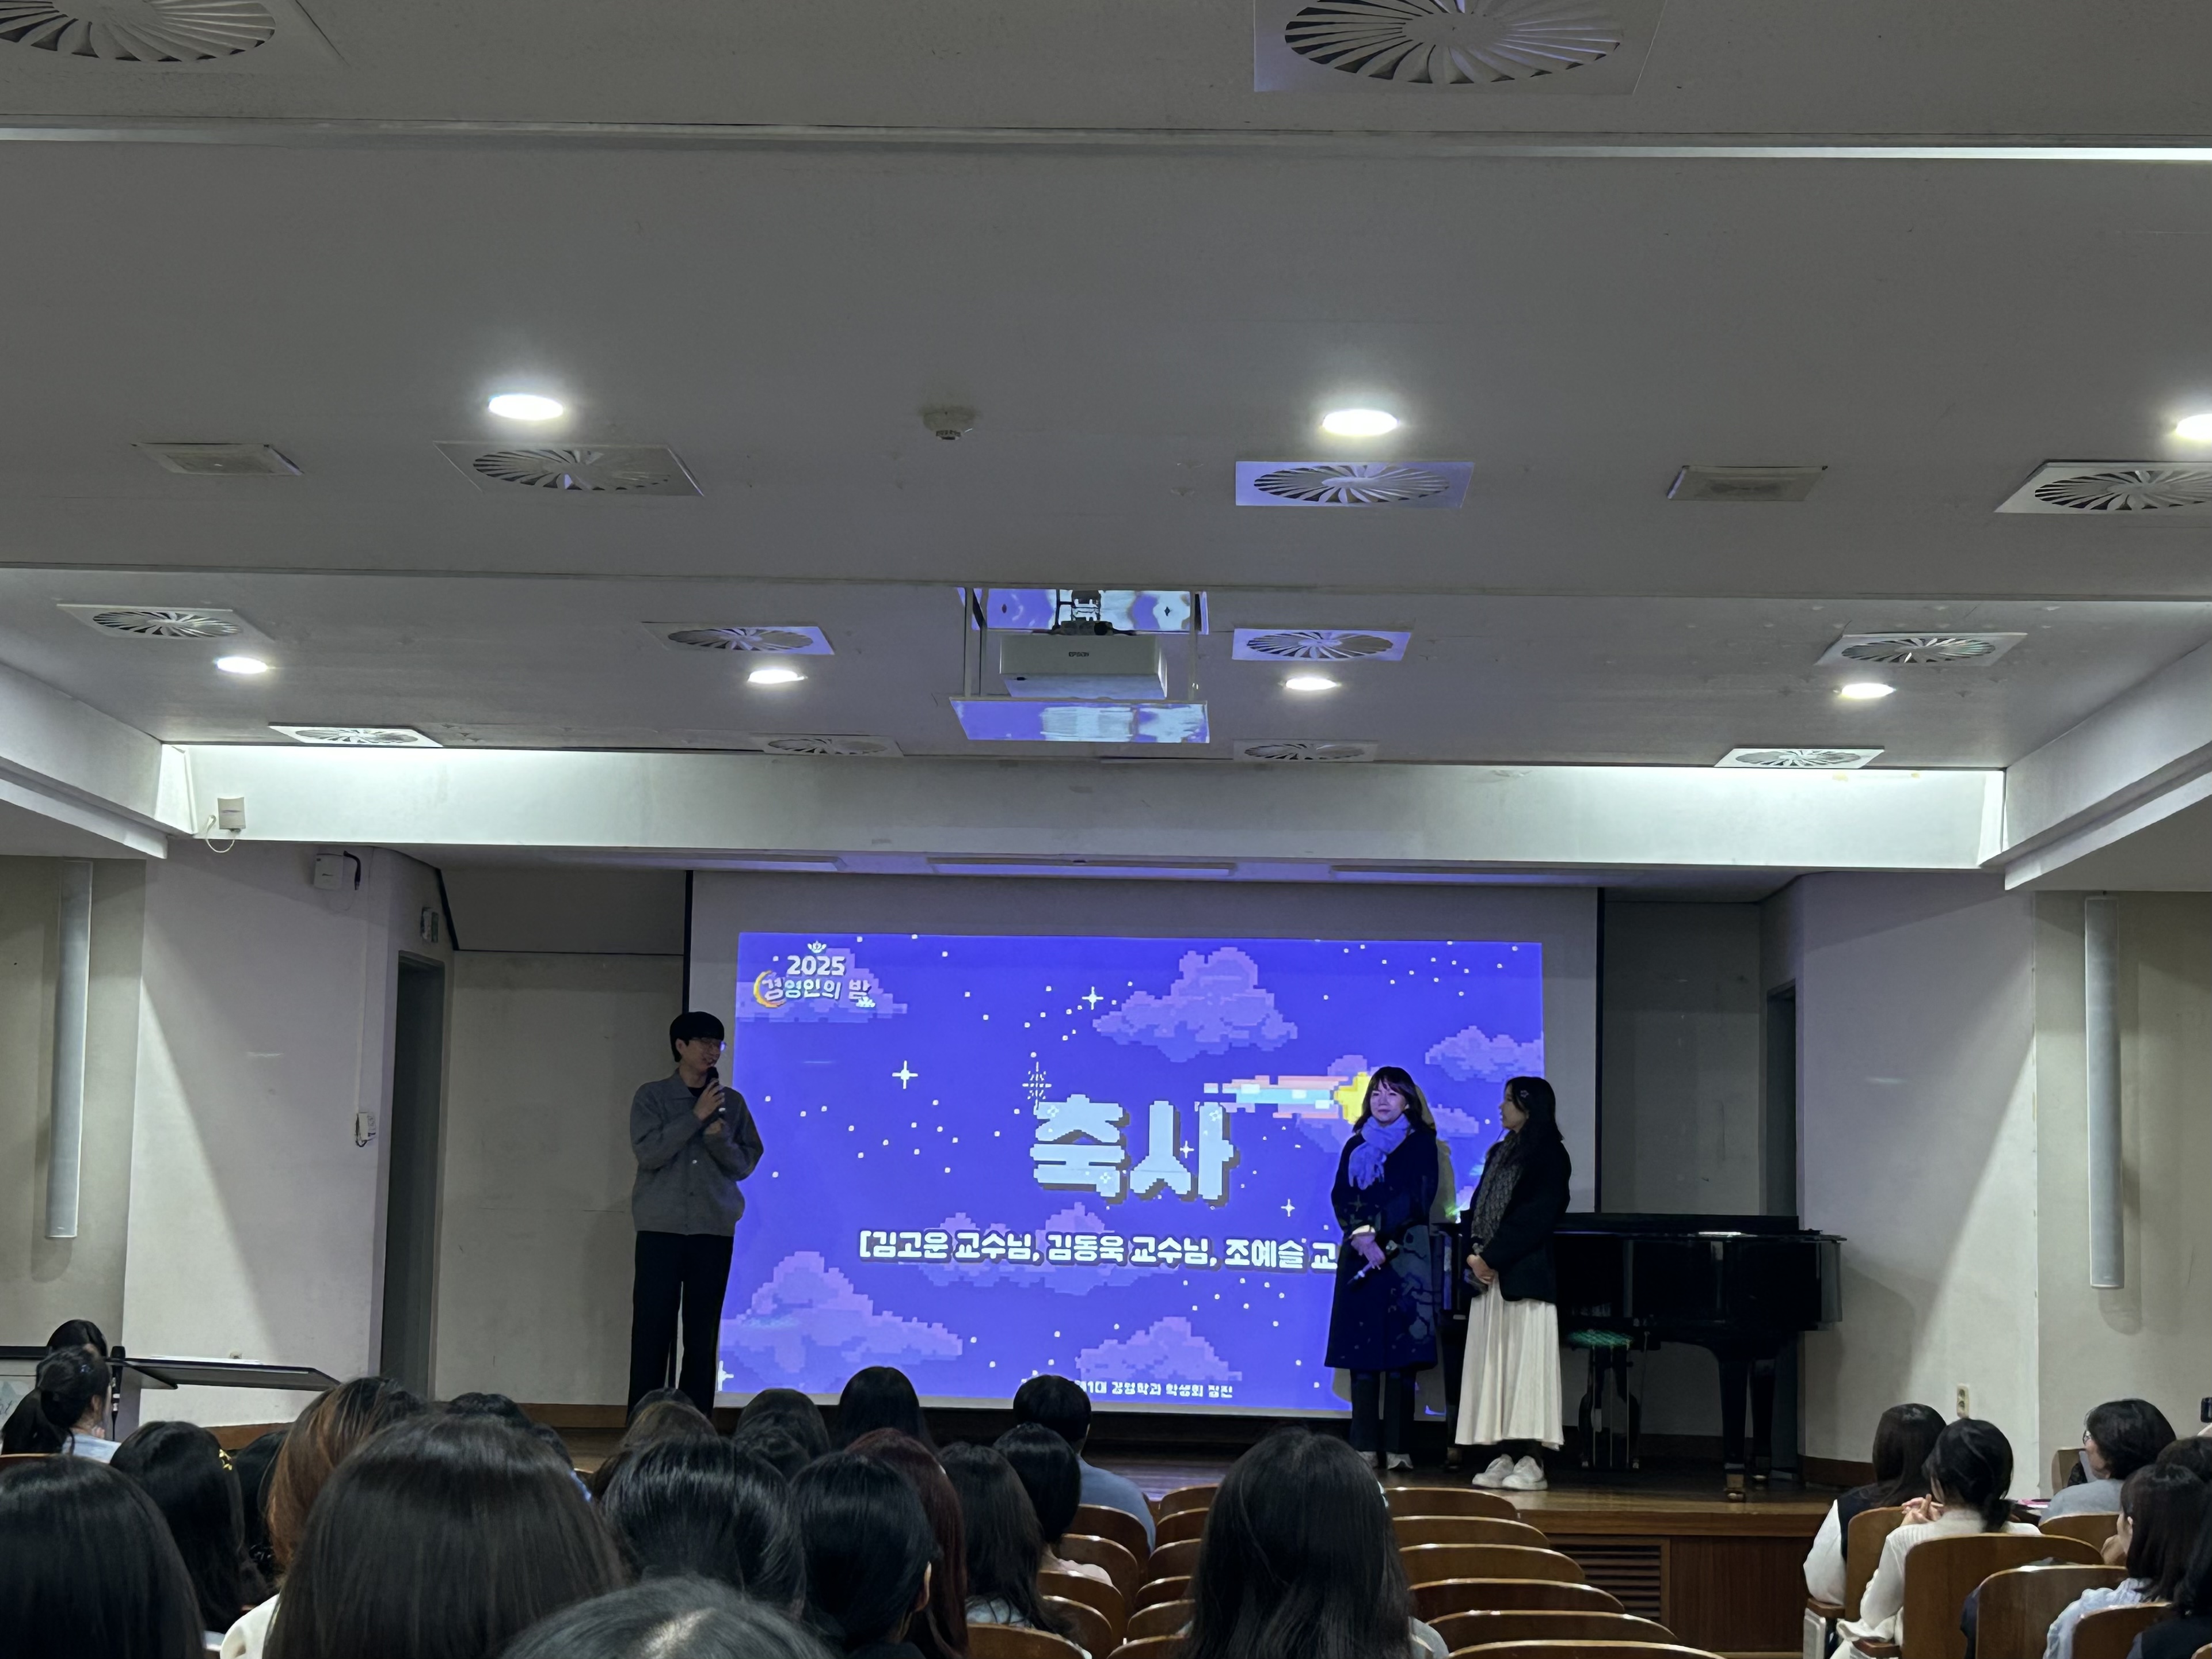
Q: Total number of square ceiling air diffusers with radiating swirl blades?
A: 13